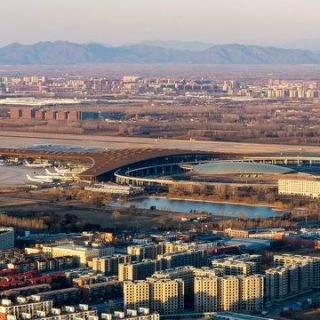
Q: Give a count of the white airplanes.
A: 4